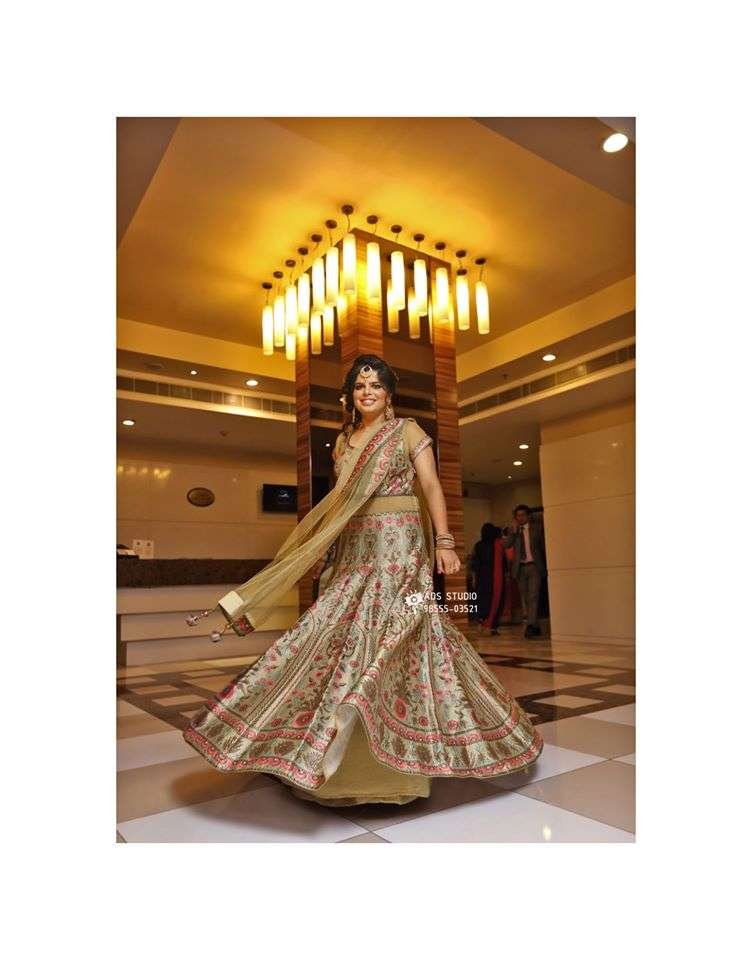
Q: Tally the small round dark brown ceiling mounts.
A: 14